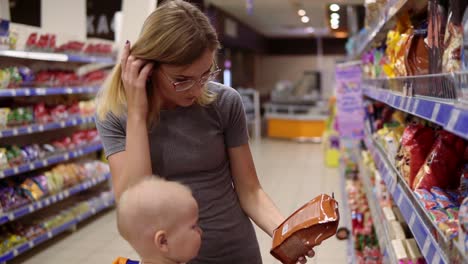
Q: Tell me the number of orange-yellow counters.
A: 1